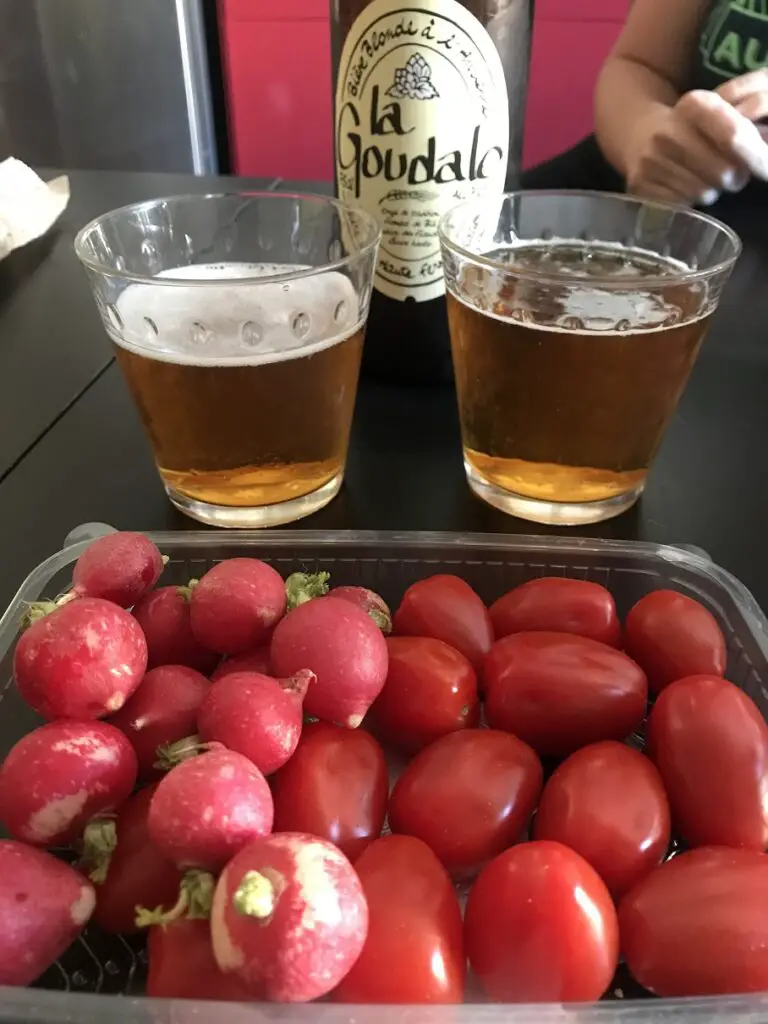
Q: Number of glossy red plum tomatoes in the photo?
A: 14